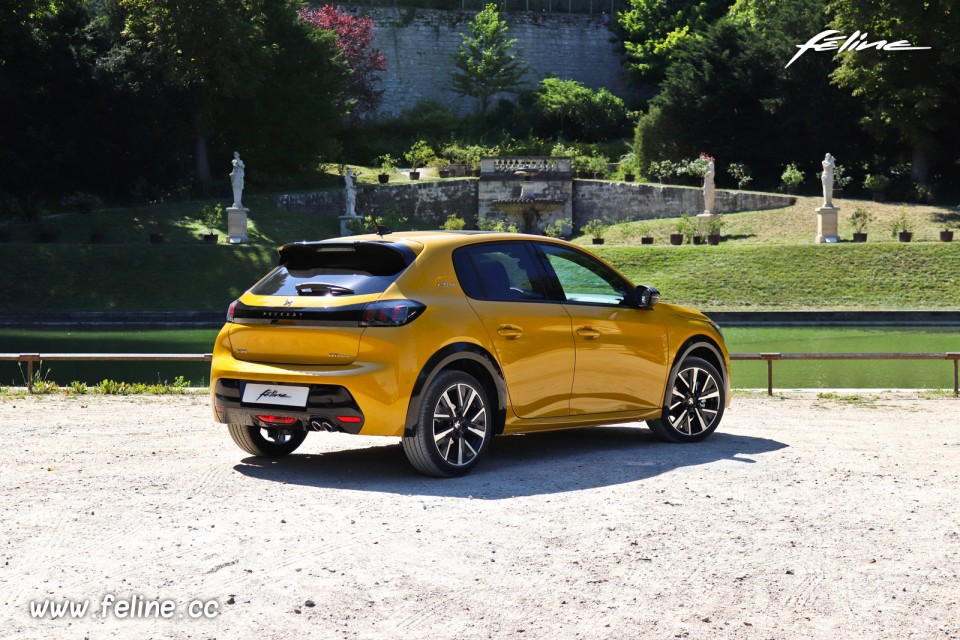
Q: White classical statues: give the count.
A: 4